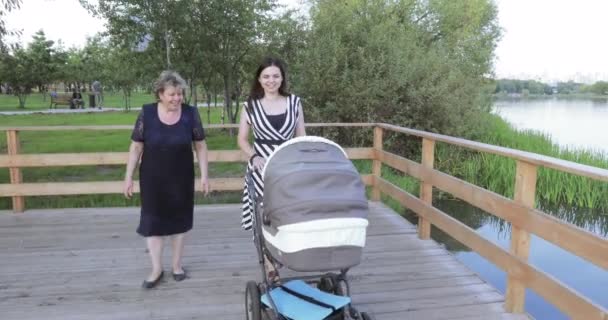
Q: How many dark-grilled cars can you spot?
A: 0